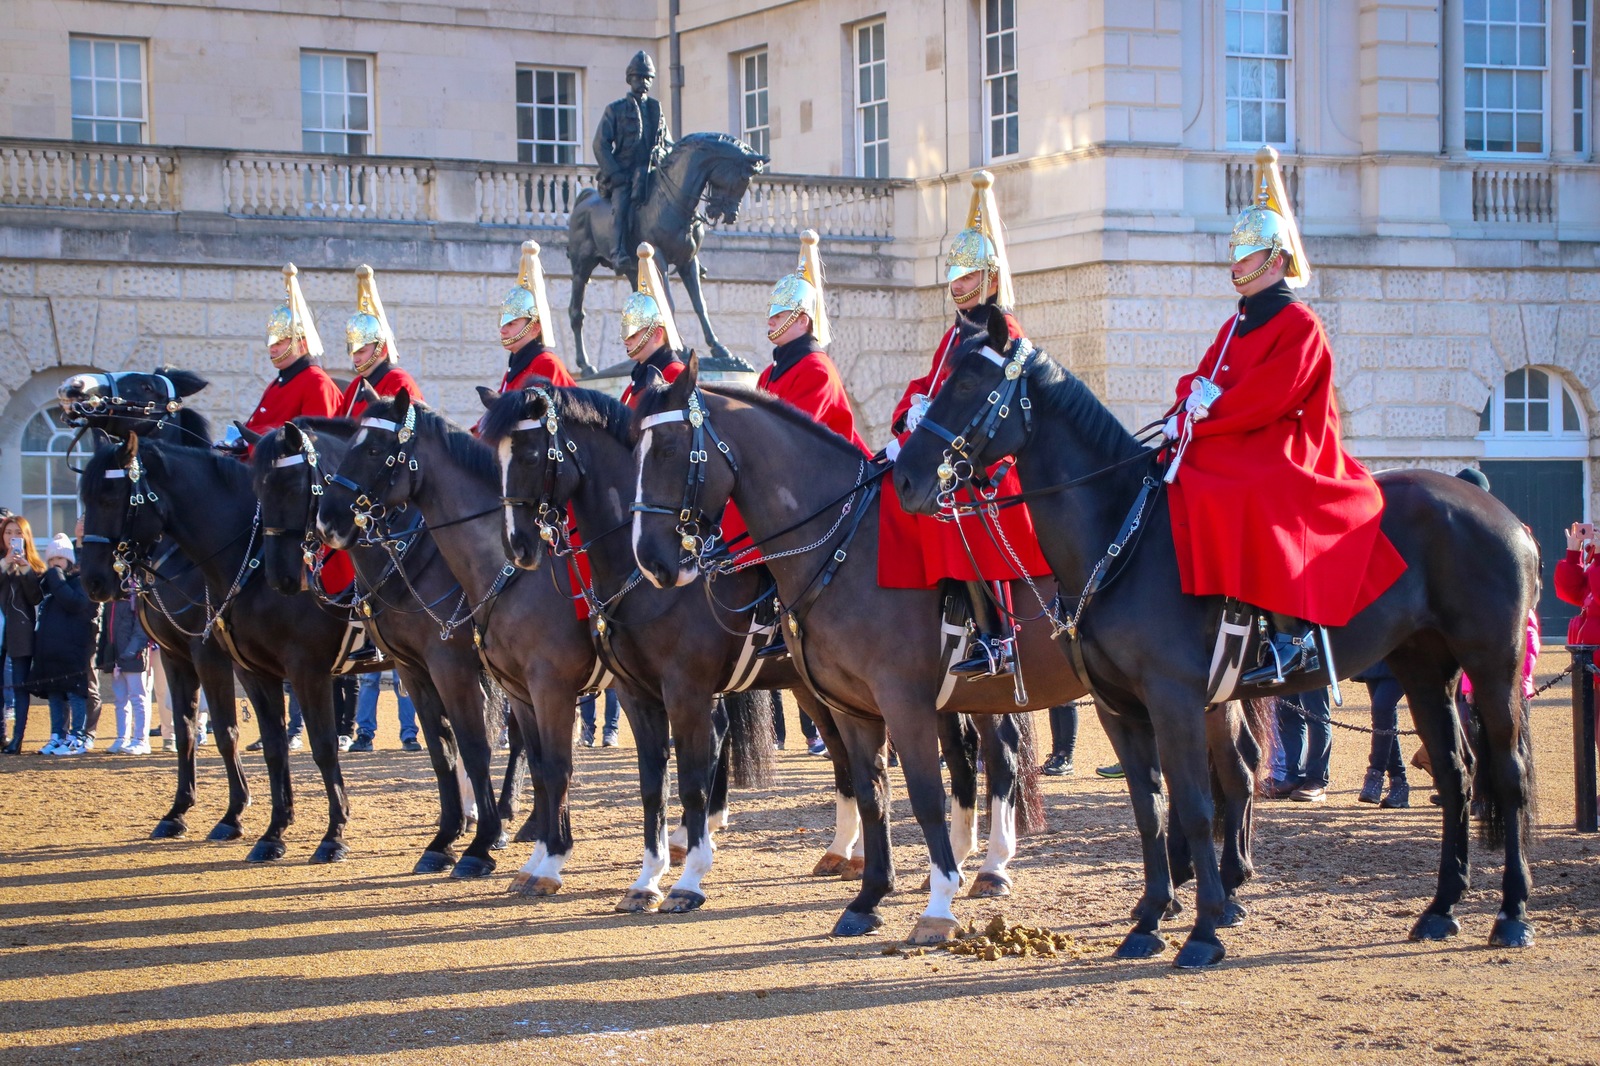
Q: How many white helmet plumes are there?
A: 7